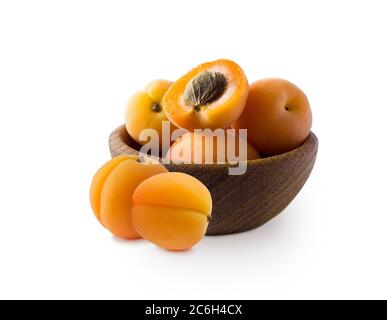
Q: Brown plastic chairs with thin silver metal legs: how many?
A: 0